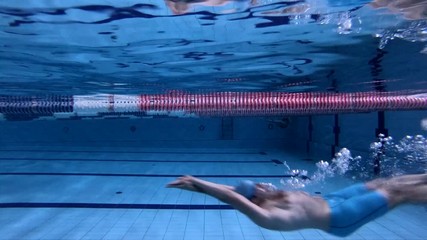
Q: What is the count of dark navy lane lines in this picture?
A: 4